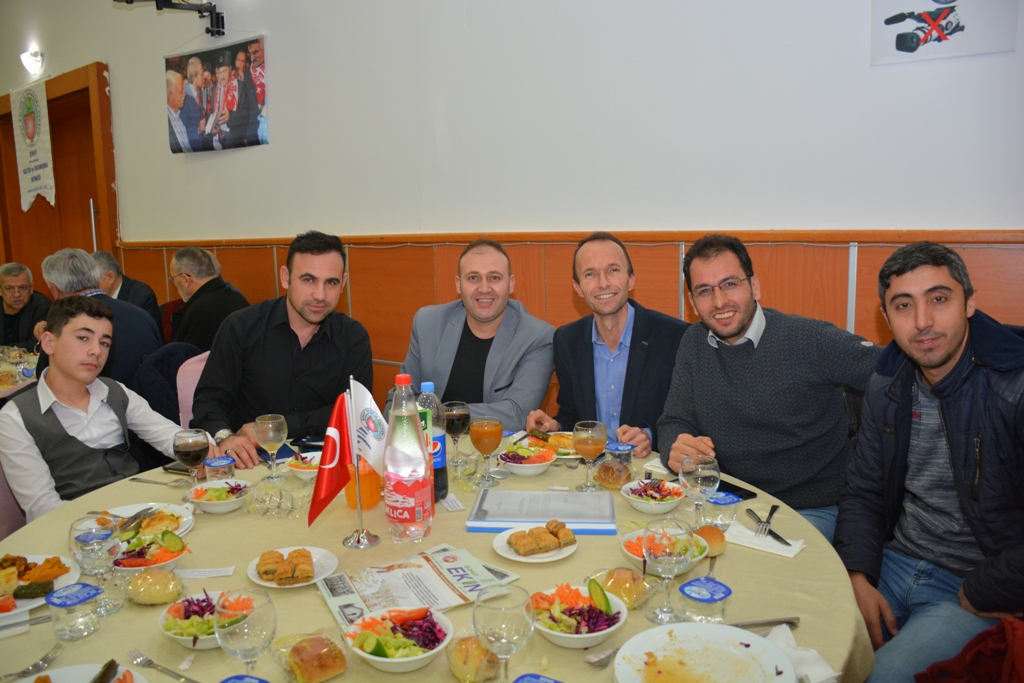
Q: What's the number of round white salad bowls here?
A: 9